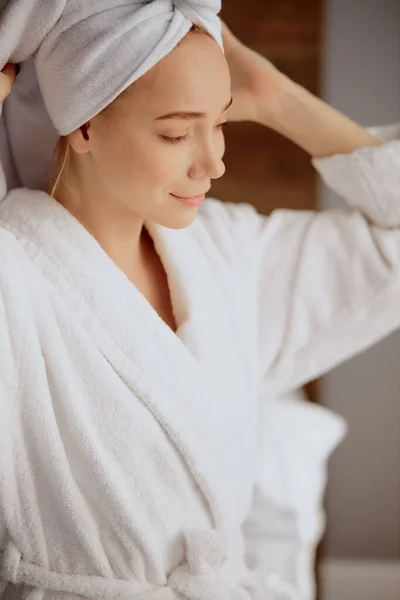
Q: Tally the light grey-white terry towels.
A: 1